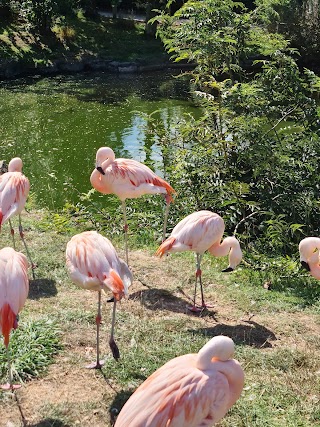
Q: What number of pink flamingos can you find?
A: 7